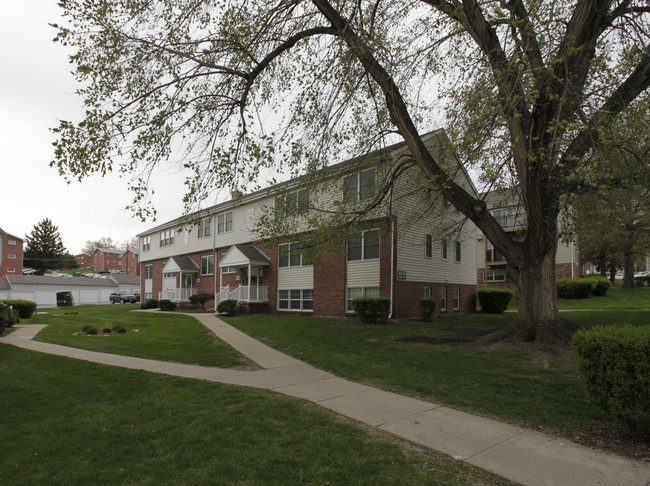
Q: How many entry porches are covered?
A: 2